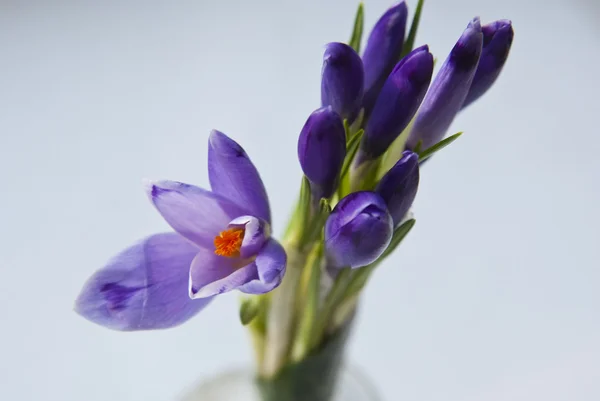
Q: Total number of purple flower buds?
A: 8